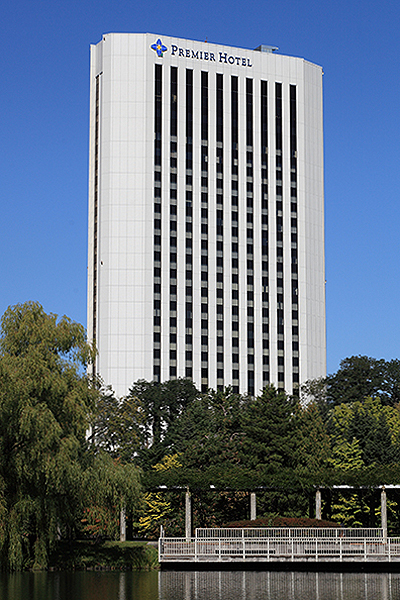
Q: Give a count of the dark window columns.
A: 10